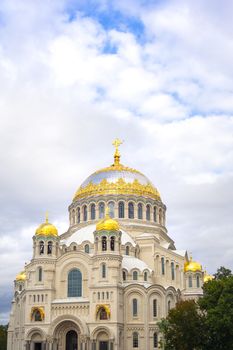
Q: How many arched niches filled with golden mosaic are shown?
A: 2